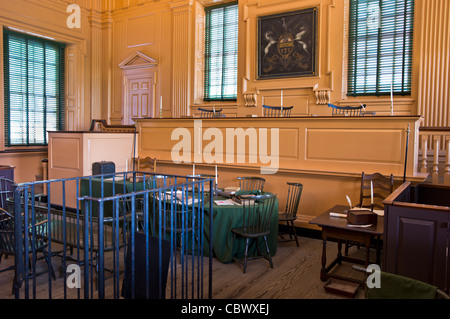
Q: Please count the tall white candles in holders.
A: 7